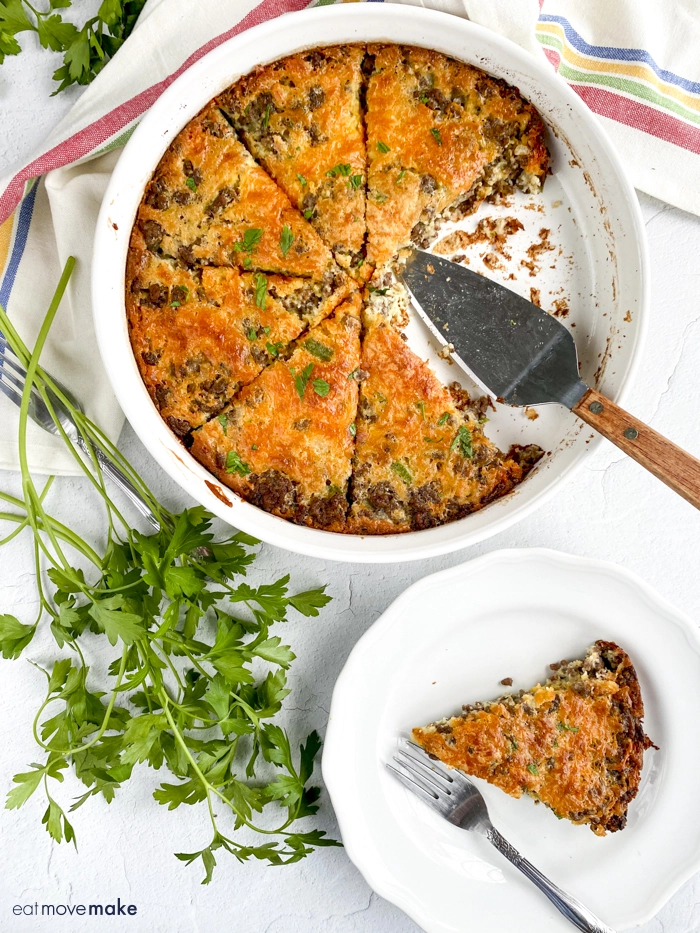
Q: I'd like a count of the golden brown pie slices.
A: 7